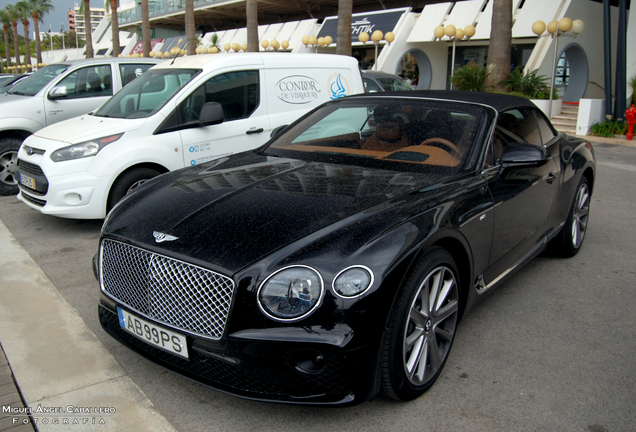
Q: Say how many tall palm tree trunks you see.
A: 11